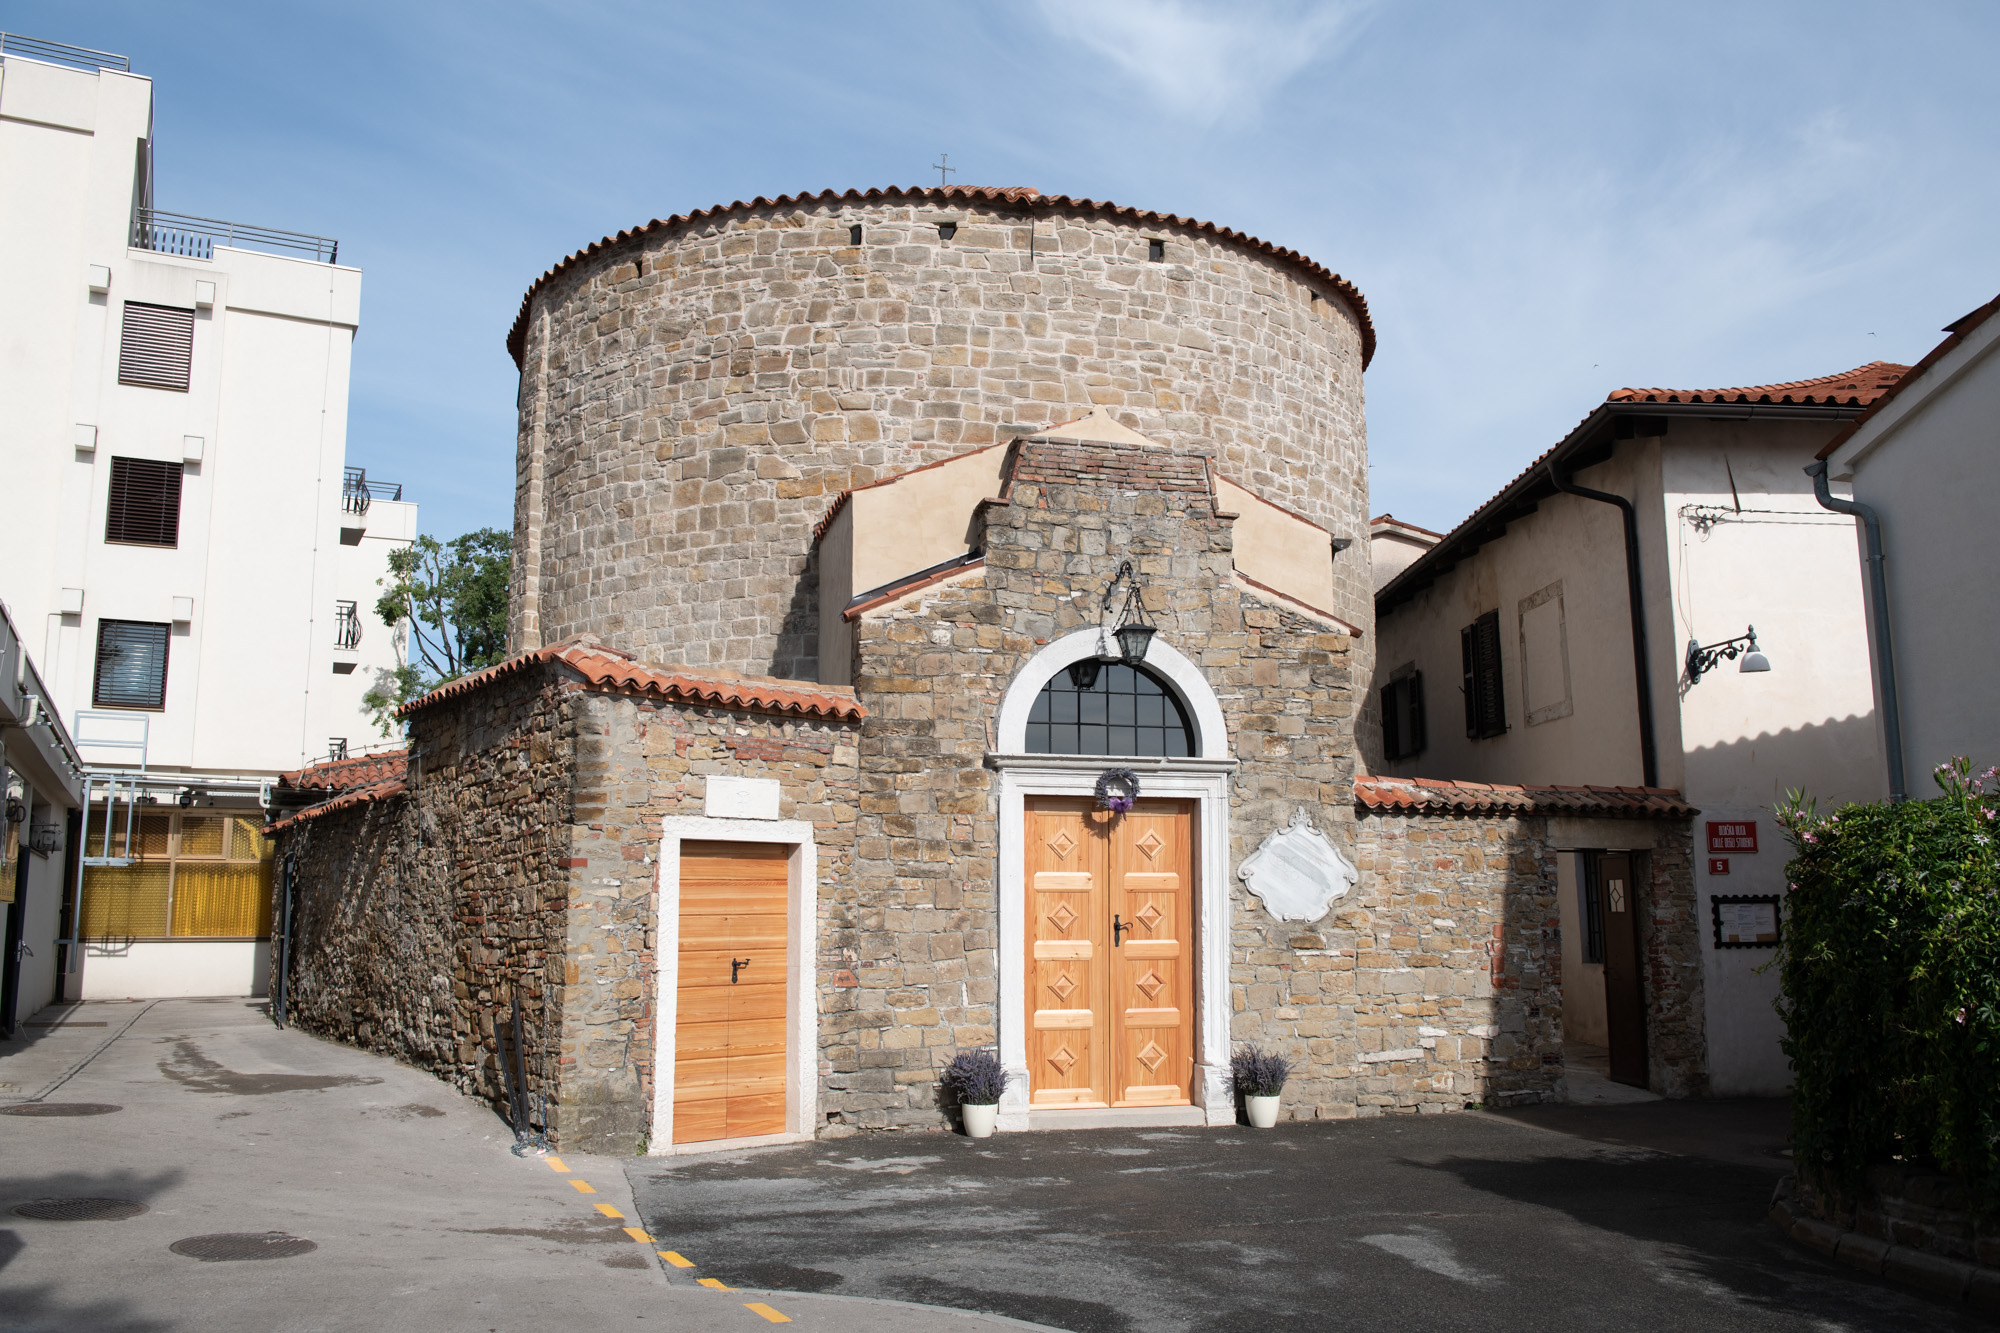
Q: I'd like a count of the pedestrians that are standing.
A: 0